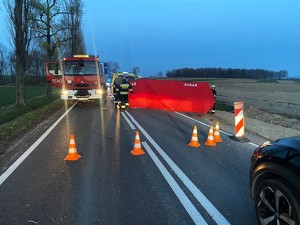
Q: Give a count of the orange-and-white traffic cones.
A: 5